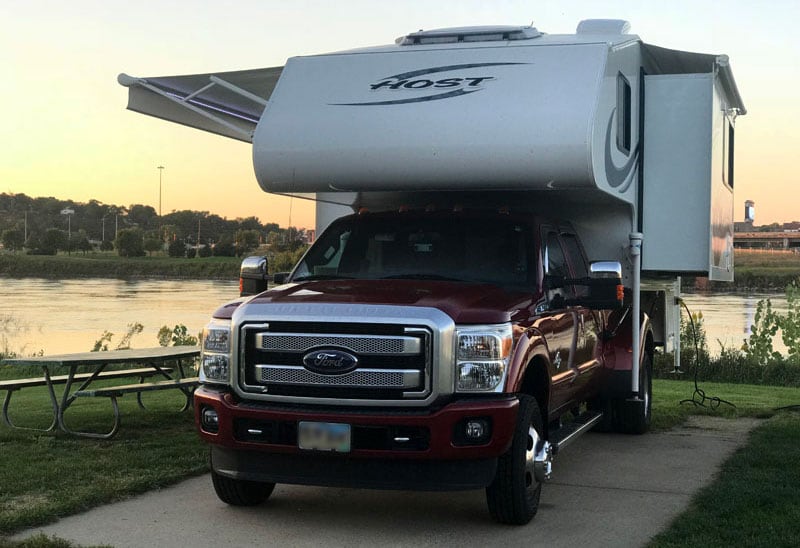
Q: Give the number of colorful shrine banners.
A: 0